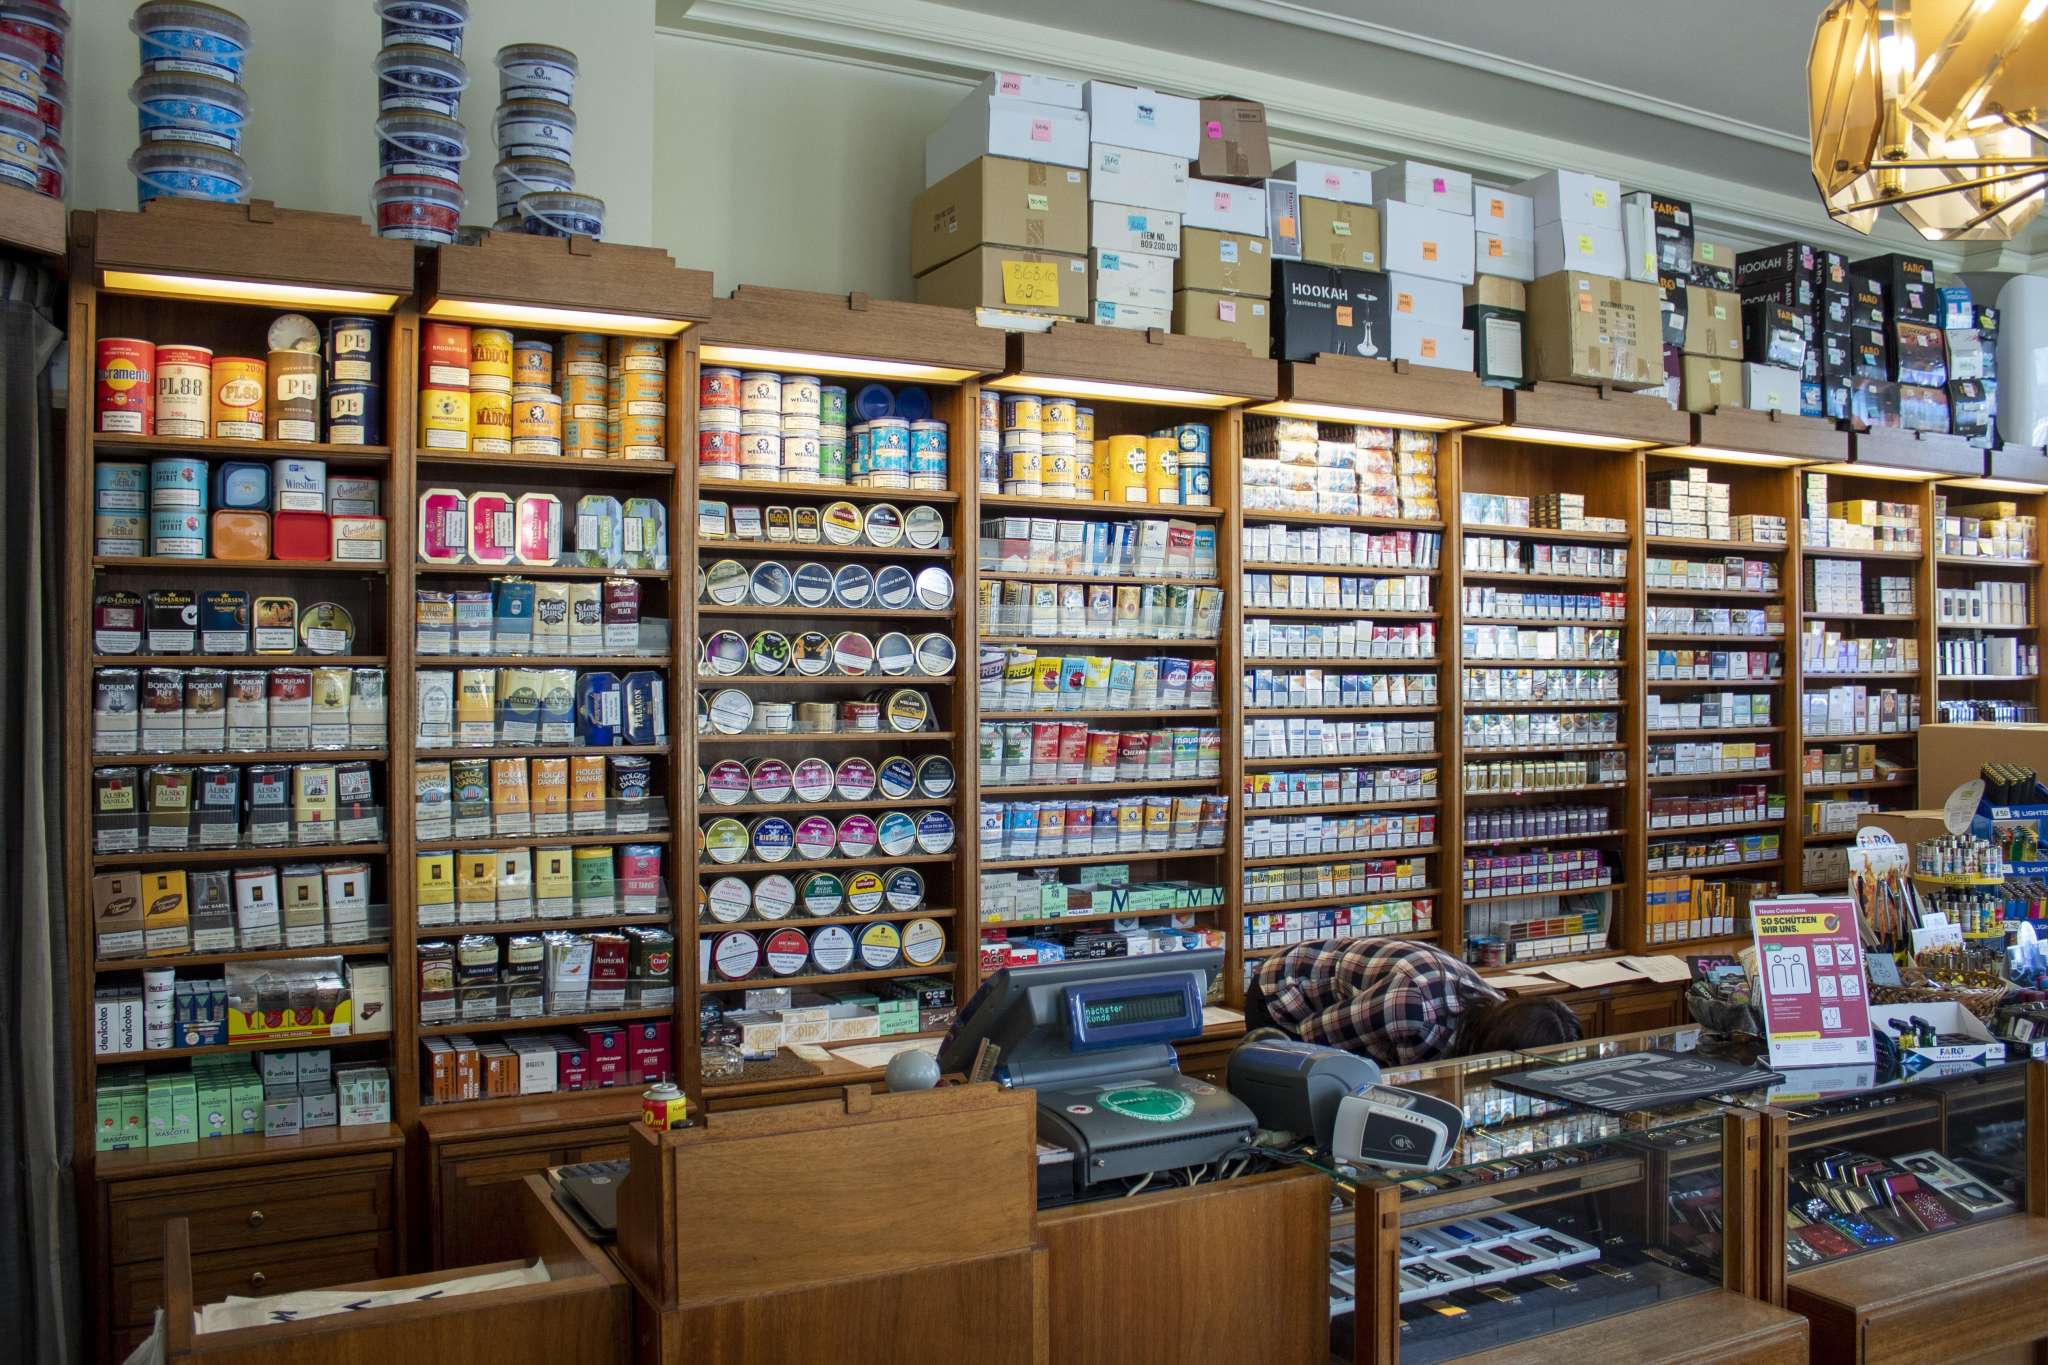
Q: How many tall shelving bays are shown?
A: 9